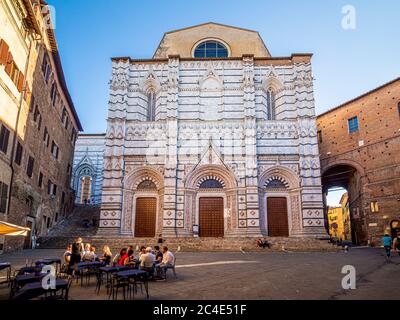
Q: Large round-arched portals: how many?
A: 3